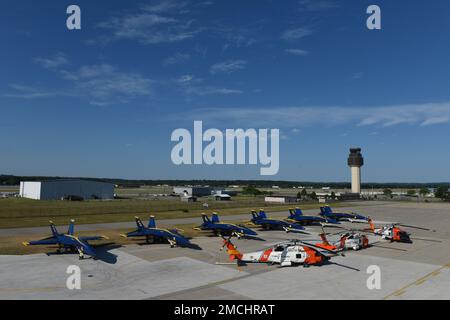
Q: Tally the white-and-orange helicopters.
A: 3